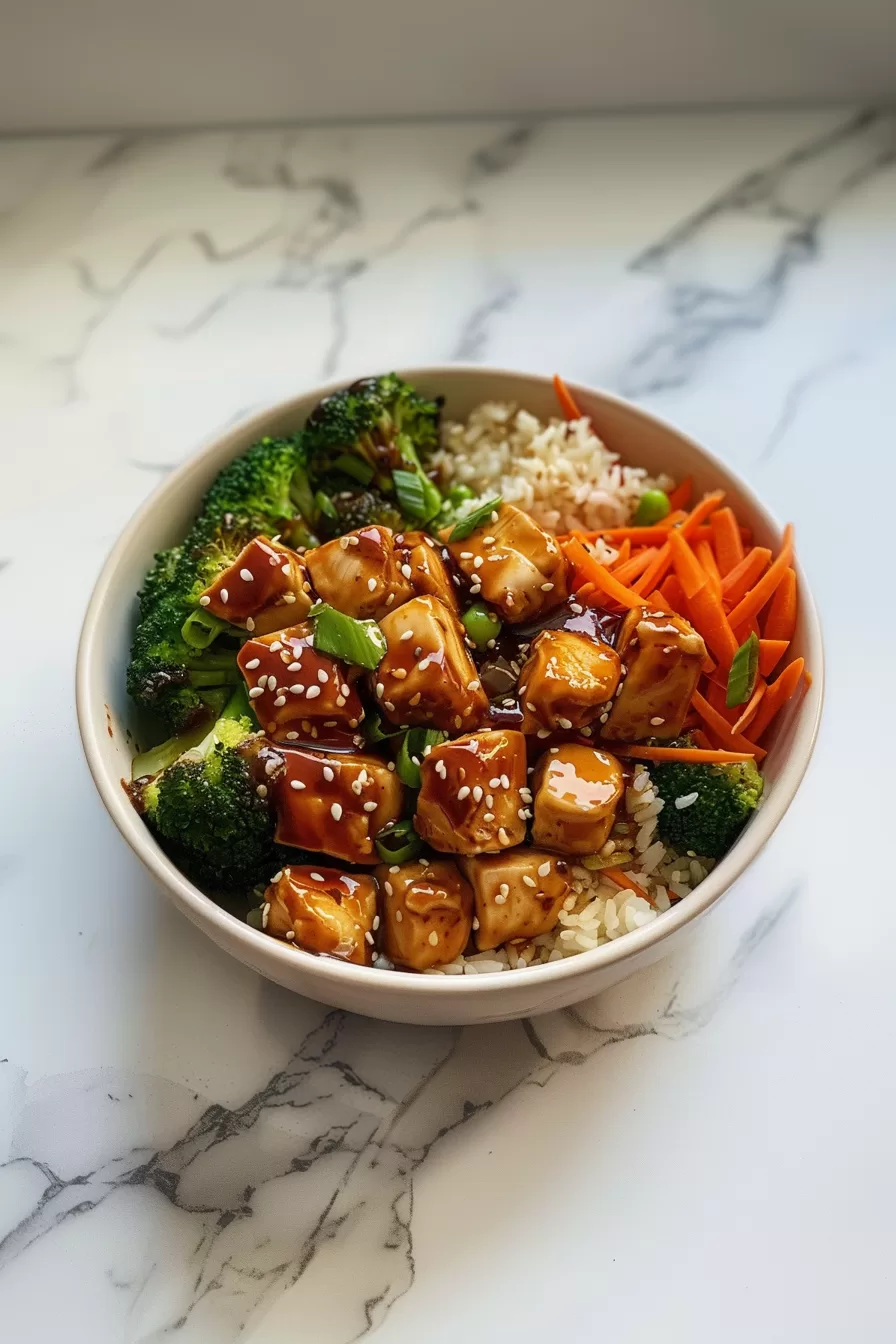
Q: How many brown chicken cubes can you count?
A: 14